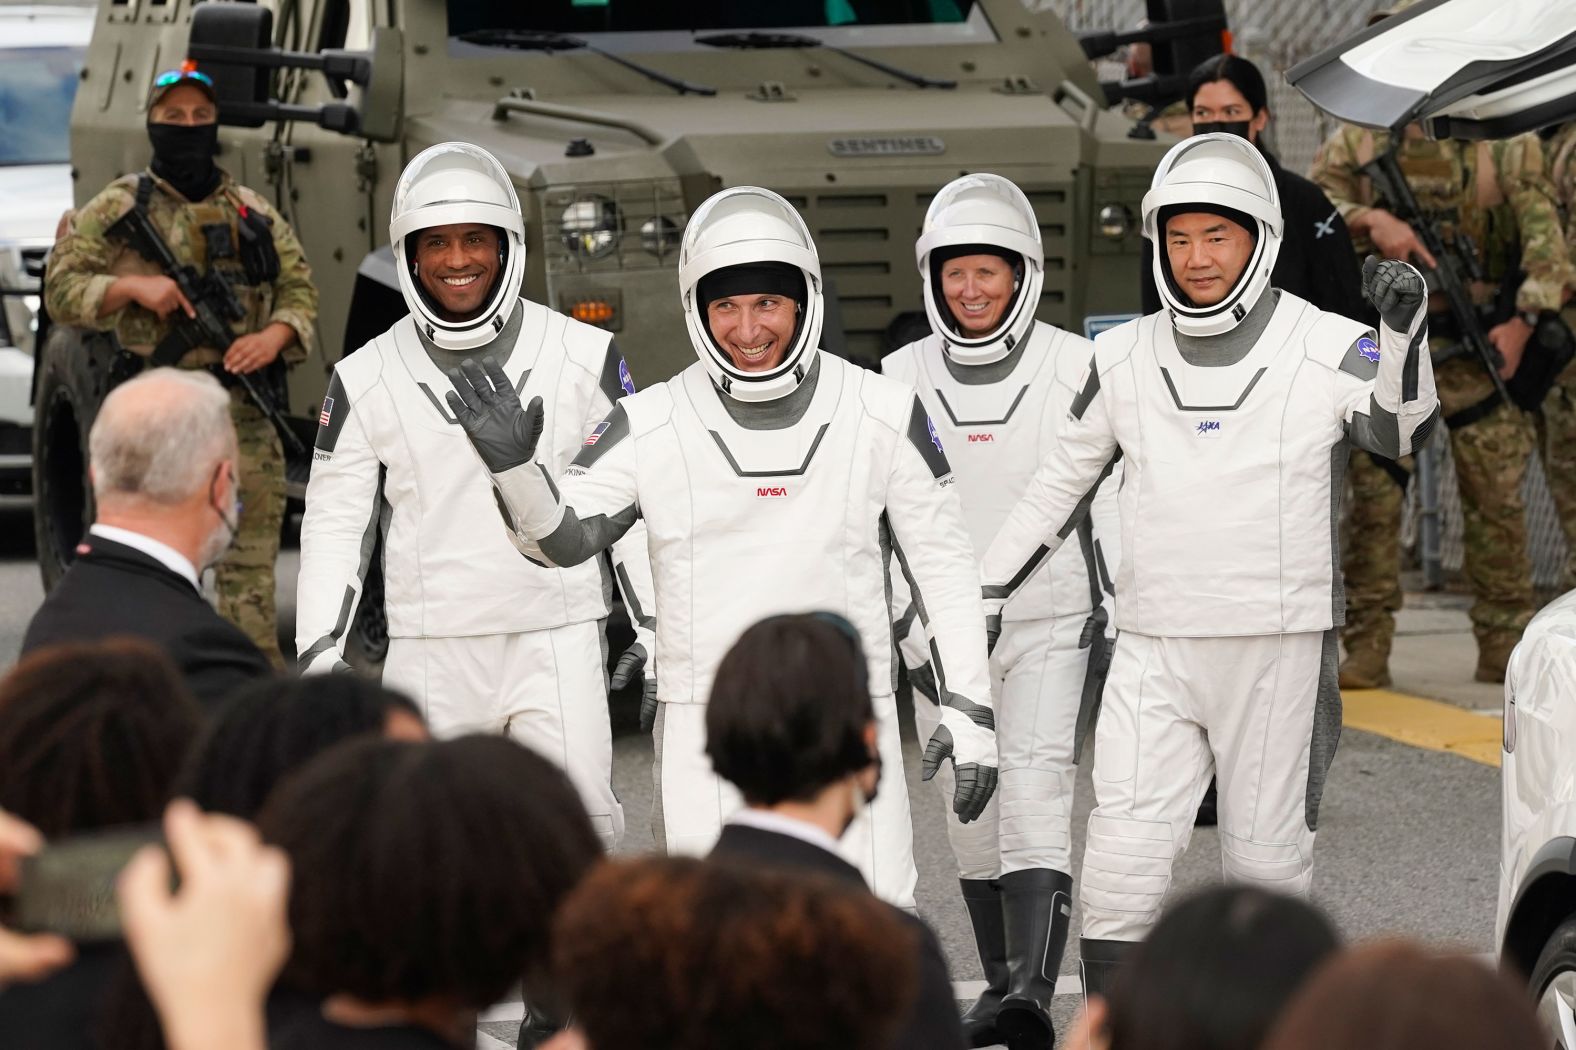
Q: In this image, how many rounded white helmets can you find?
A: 4